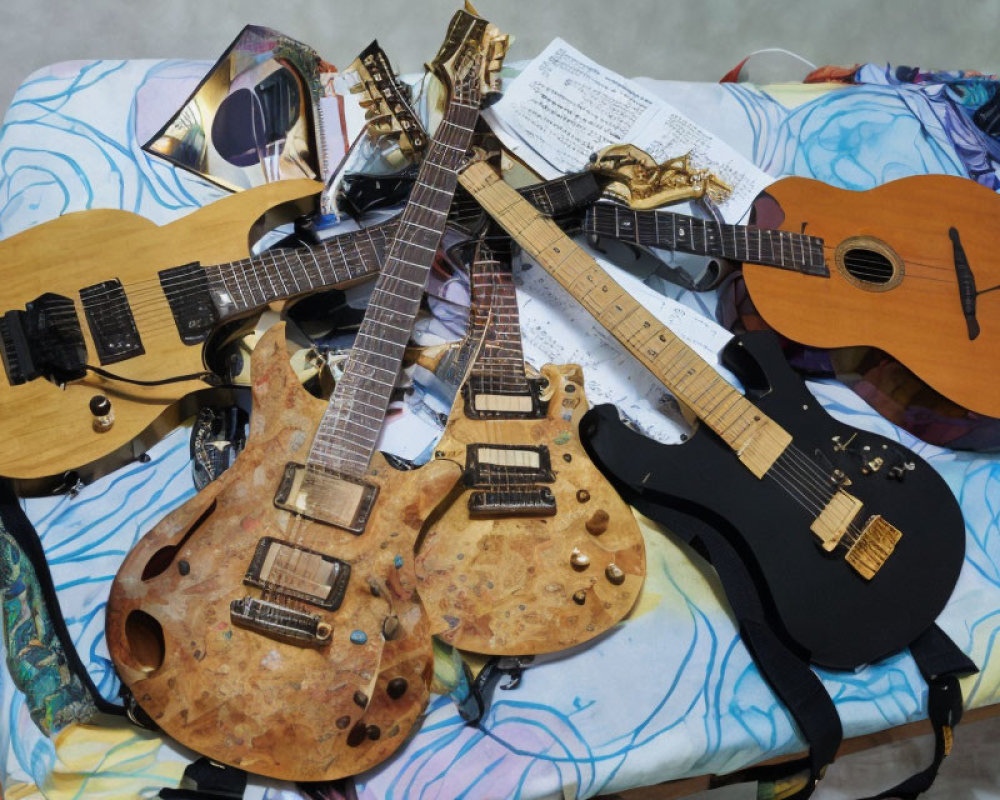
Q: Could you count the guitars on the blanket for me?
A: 5